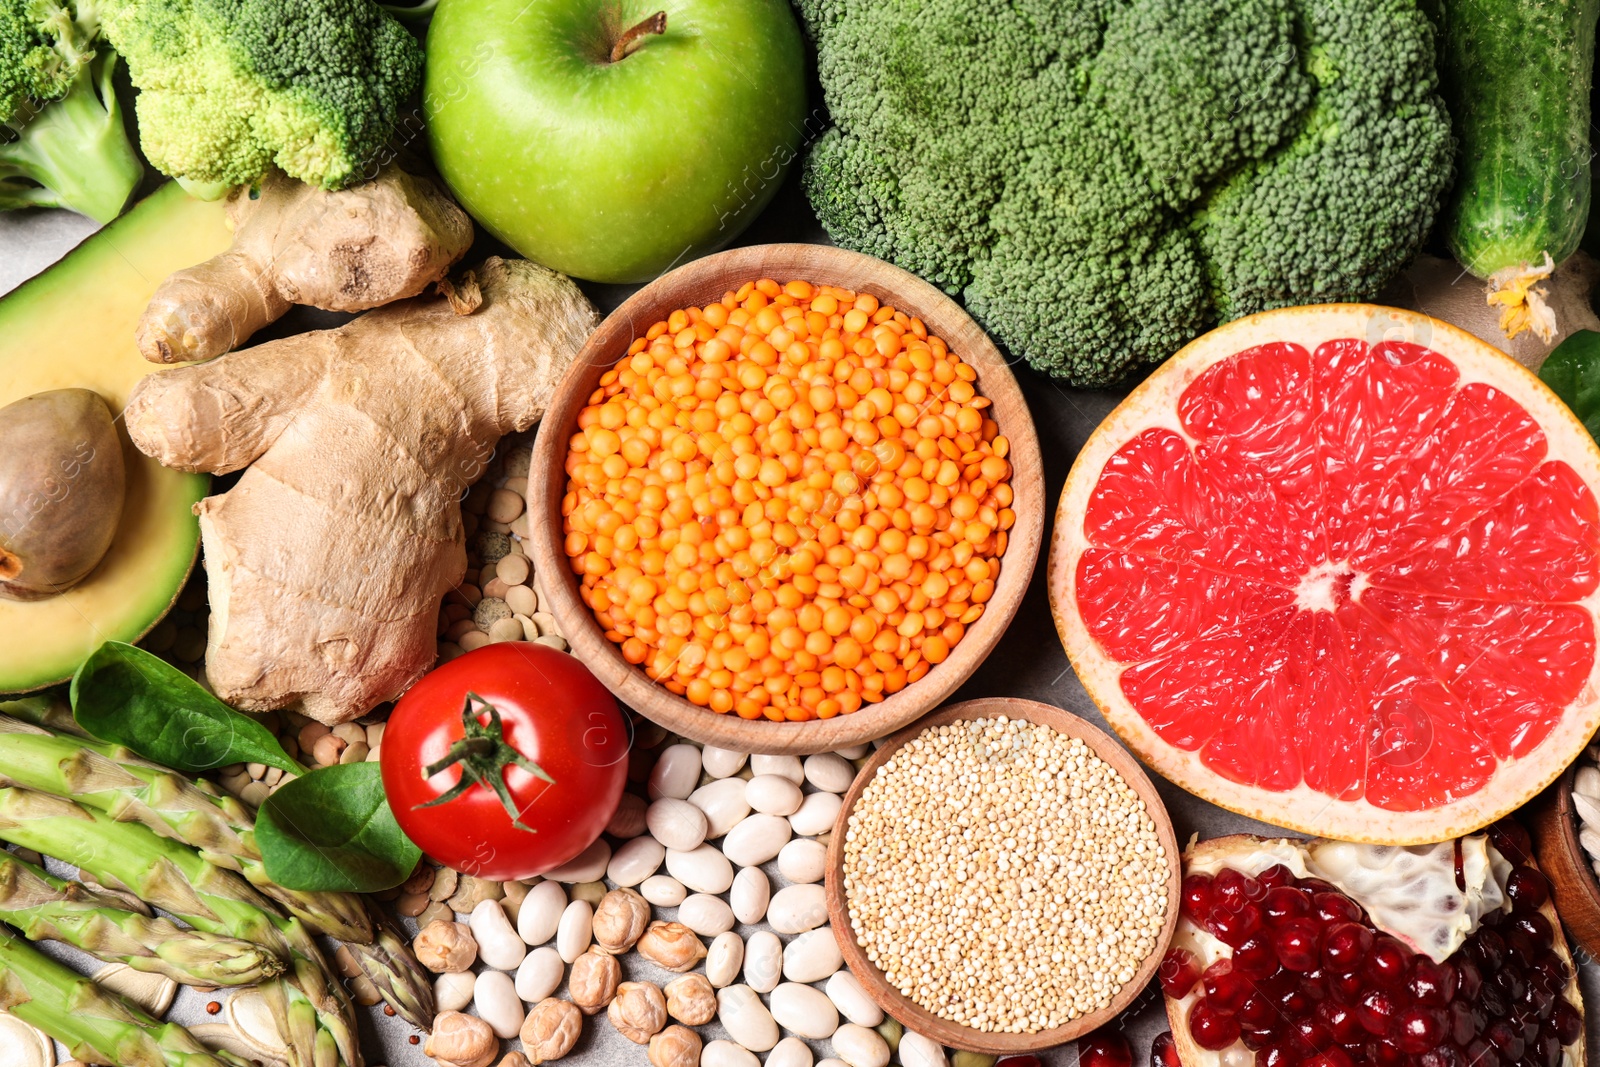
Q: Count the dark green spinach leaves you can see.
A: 3